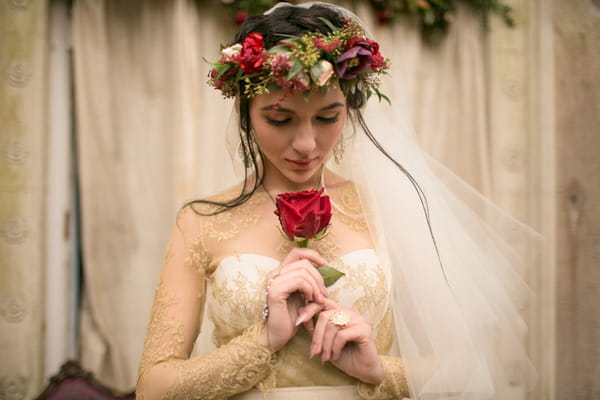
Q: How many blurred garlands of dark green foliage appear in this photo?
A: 1